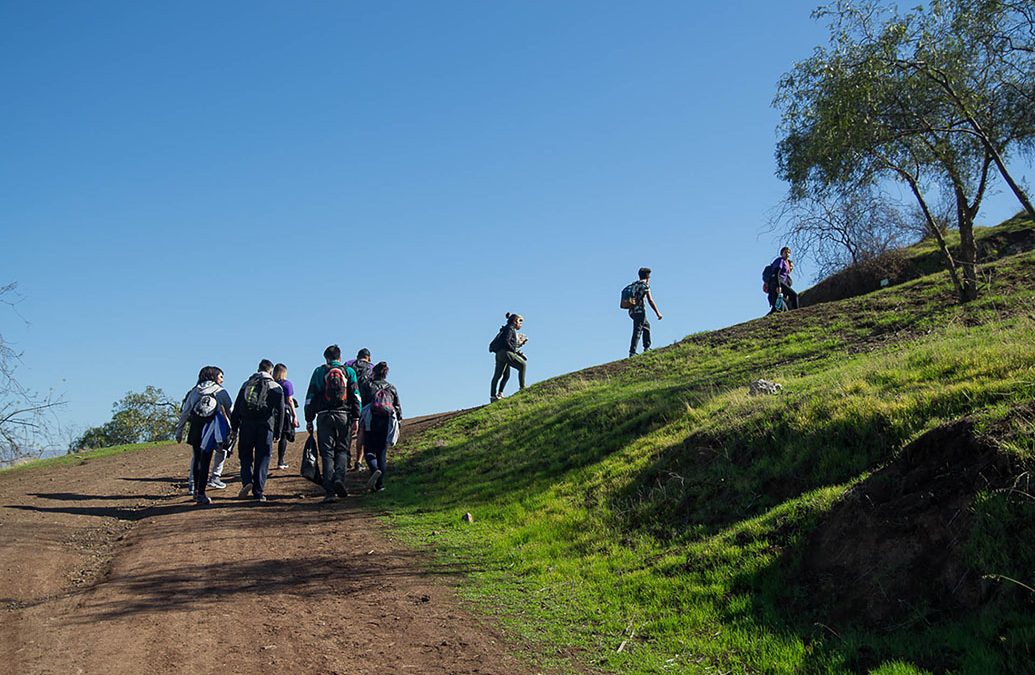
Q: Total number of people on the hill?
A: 3